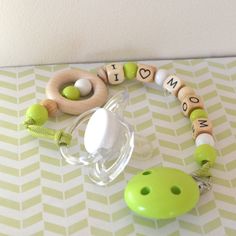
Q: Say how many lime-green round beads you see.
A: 5